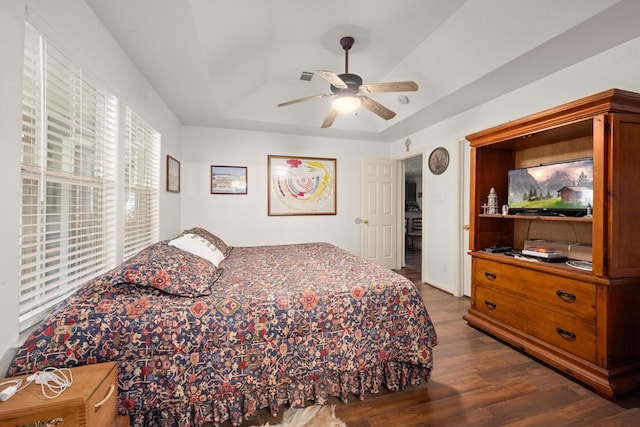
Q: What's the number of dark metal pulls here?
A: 4